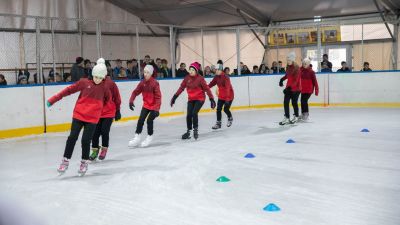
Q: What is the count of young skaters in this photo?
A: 7